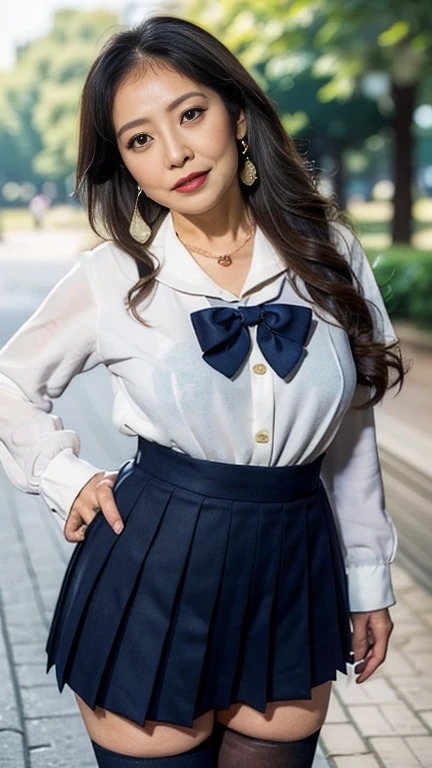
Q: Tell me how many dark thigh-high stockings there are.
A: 2